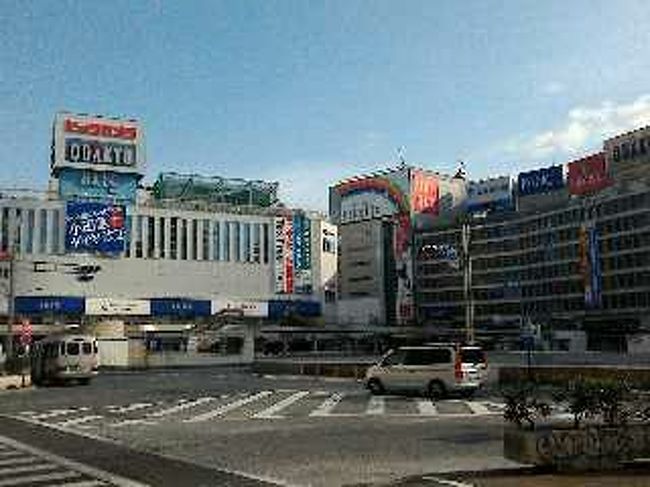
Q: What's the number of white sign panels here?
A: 2